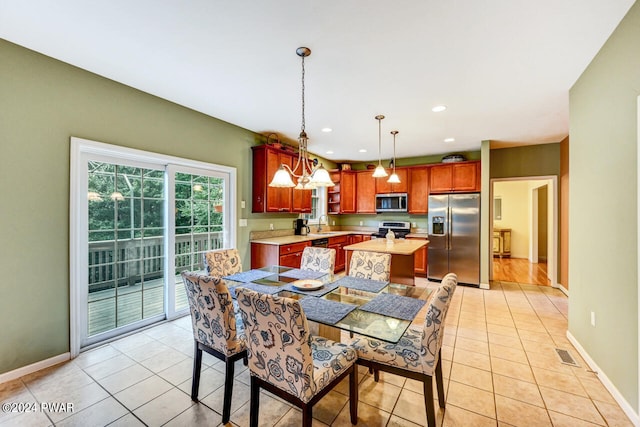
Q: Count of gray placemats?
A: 7